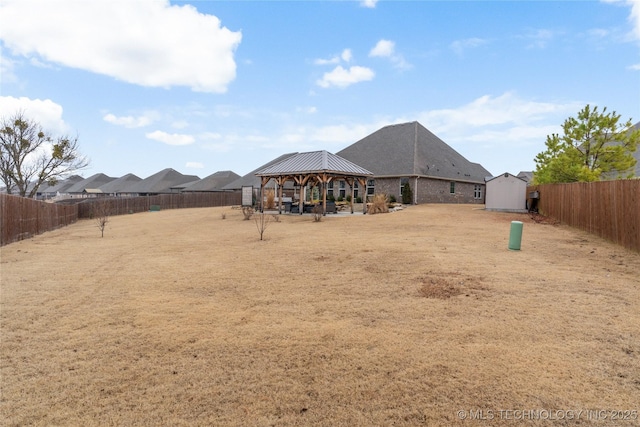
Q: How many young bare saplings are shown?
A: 2